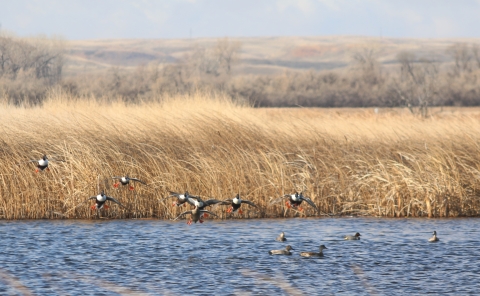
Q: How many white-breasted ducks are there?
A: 7